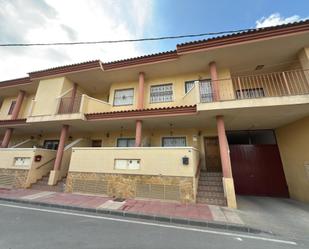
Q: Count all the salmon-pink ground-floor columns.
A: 4